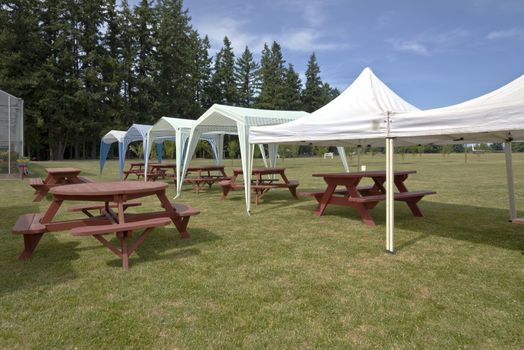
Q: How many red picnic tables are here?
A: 7